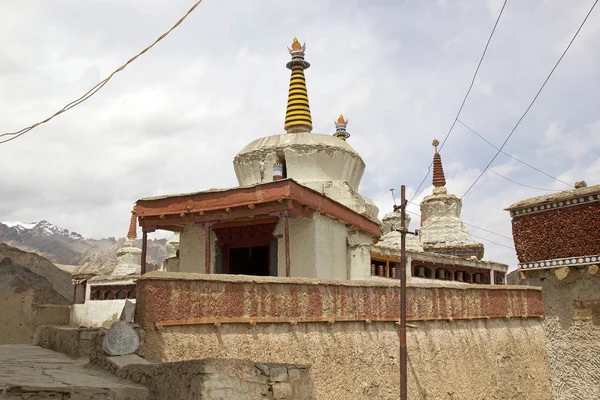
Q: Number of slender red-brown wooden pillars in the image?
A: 3